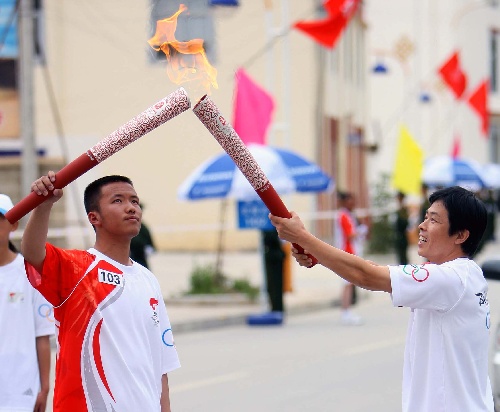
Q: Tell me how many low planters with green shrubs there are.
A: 1